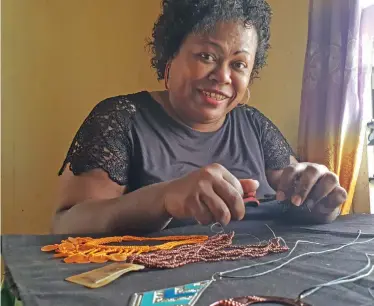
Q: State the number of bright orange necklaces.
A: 1